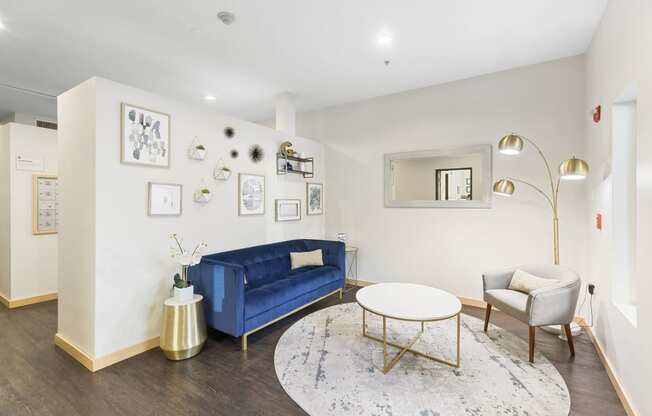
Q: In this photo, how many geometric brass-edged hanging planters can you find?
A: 3